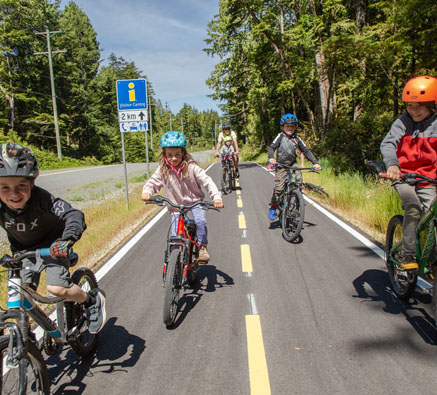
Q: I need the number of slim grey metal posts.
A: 2